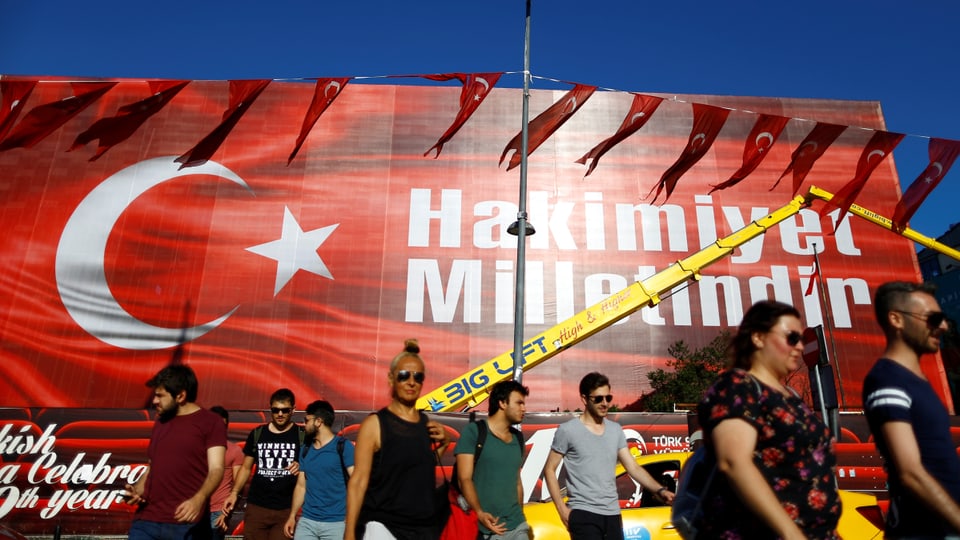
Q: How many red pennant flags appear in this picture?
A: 13